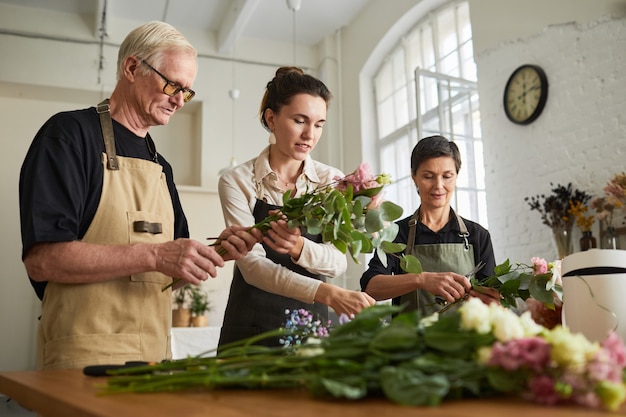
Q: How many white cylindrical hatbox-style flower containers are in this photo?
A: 1